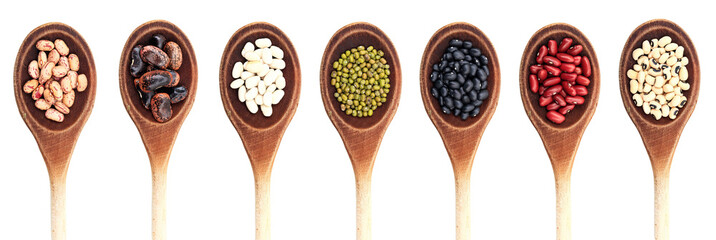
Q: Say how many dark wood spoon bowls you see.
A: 7